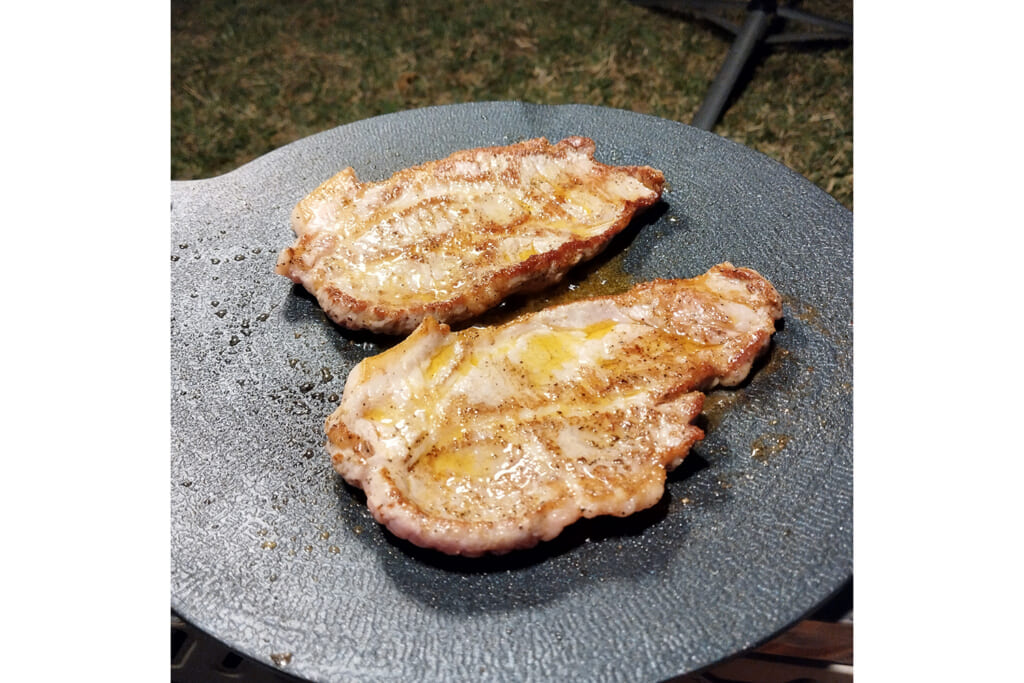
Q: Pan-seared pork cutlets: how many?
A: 2